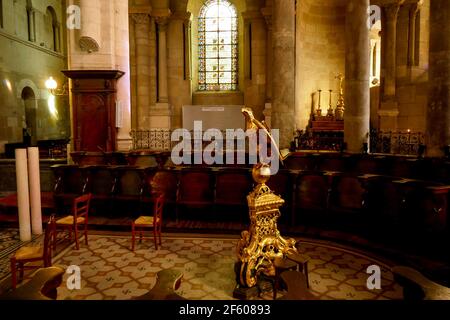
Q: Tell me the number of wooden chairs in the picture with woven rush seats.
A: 3